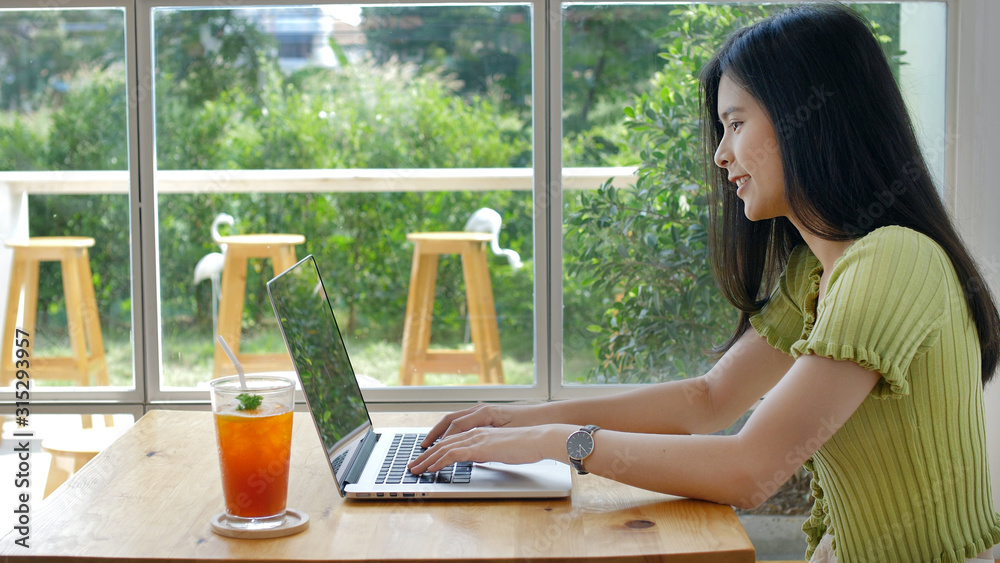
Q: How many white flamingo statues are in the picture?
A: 2